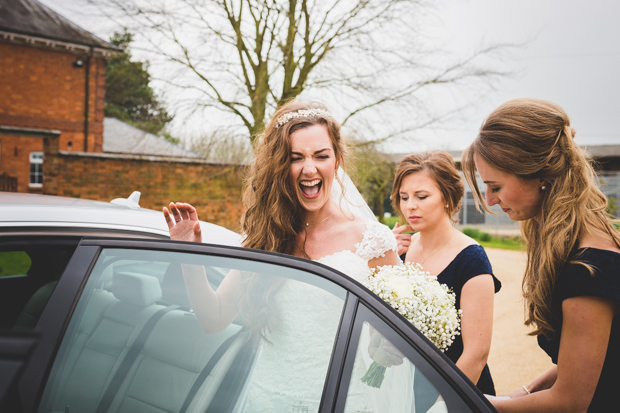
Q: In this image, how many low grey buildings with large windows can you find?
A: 1